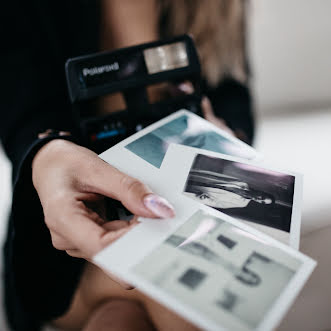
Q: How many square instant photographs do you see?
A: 3